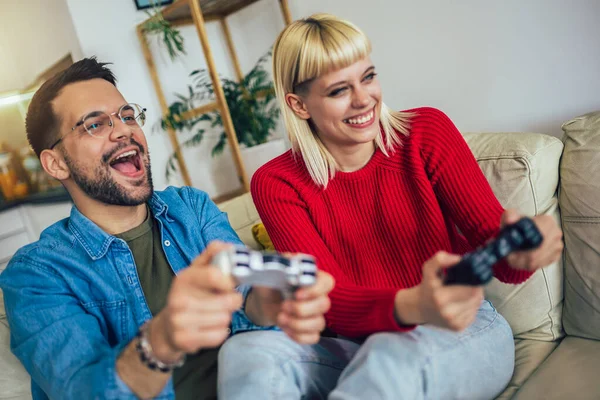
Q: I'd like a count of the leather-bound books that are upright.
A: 0